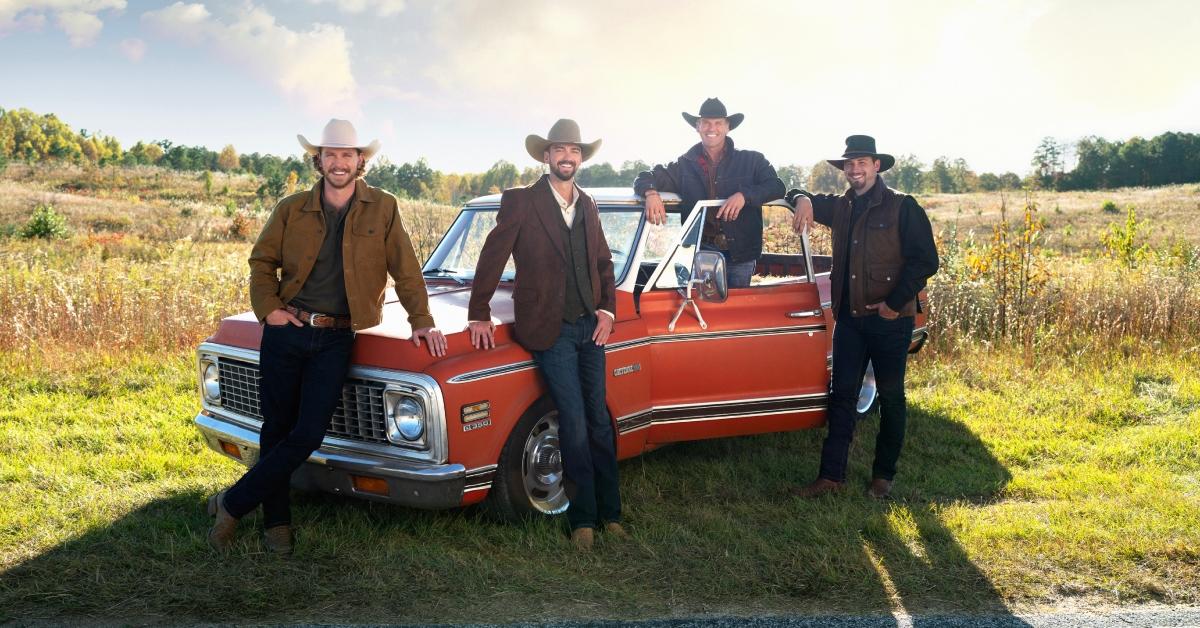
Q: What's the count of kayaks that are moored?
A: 0